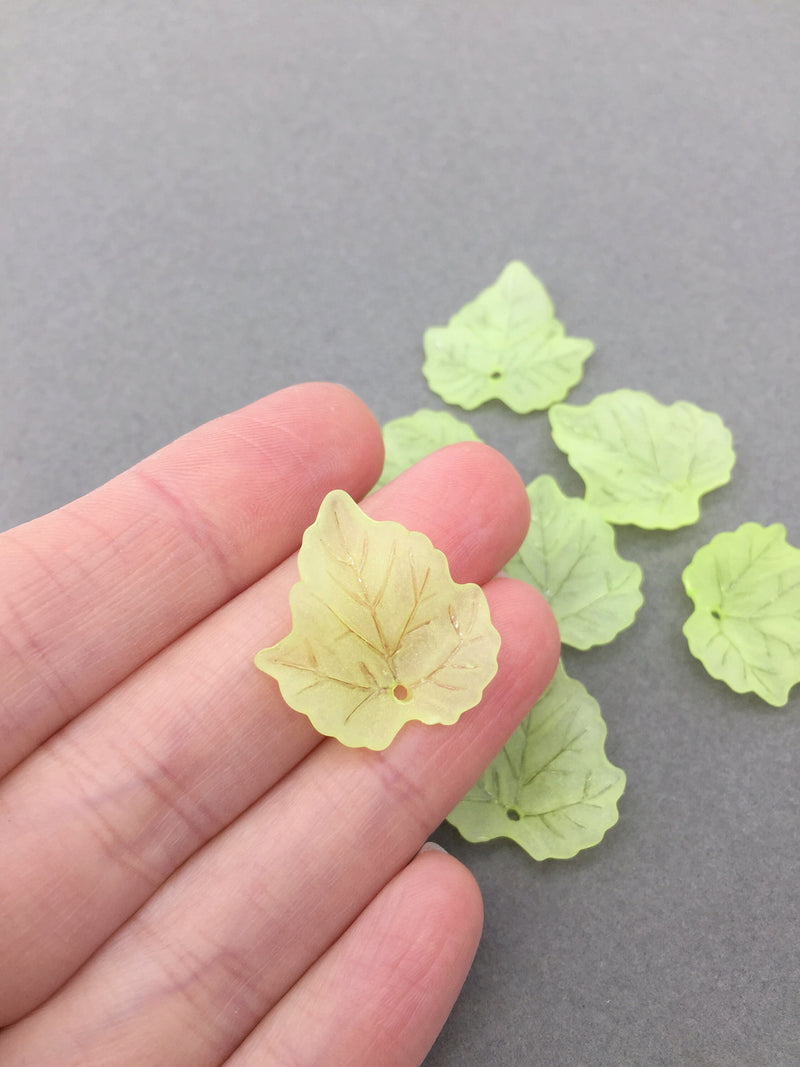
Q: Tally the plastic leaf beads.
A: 7